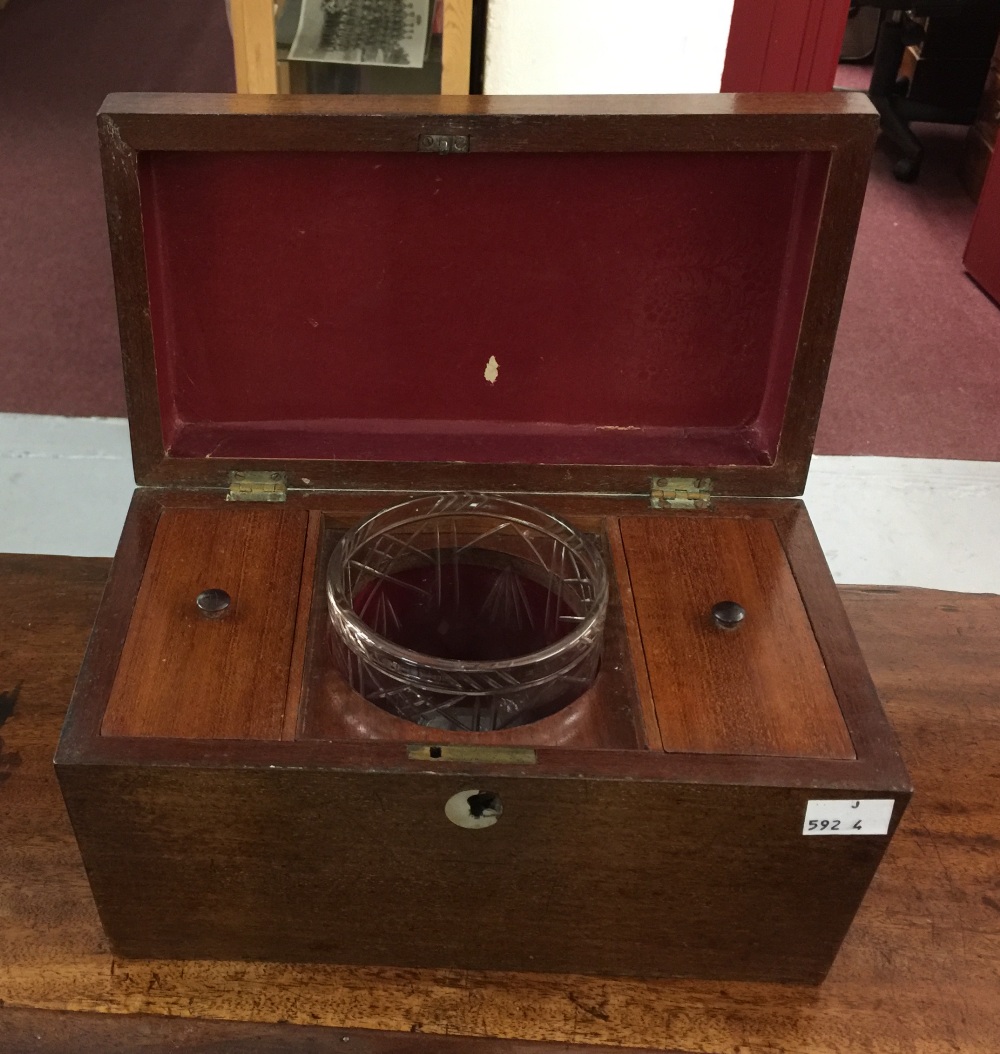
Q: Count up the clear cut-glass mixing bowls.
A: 1